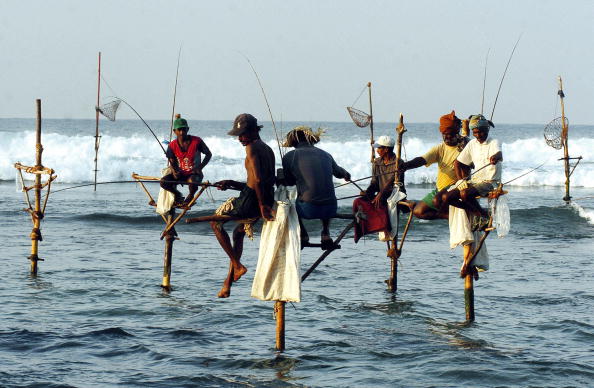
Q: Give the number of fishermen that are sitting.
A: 6